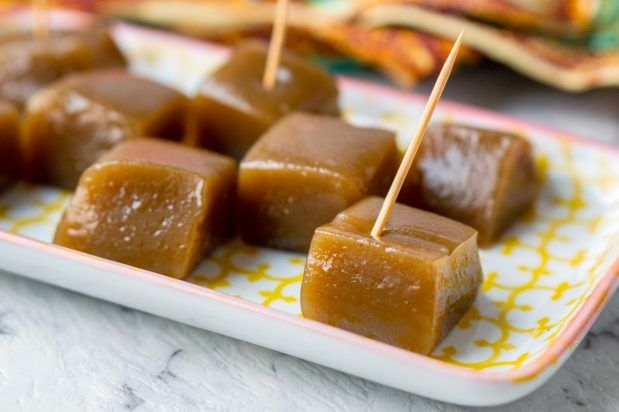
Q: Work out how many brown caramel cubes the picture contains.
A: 8